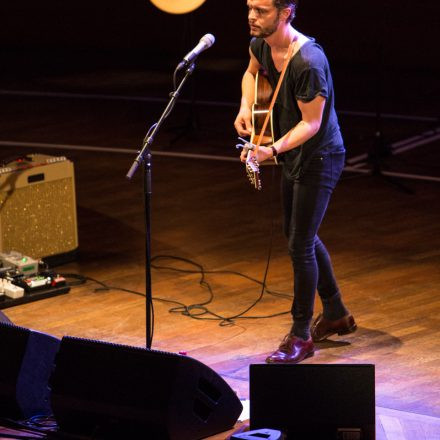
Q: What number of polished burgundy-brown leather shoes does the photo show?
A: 2